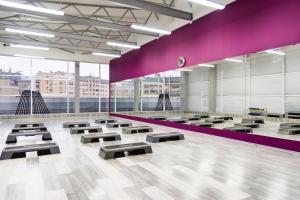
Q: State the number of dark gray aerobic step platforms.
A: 12